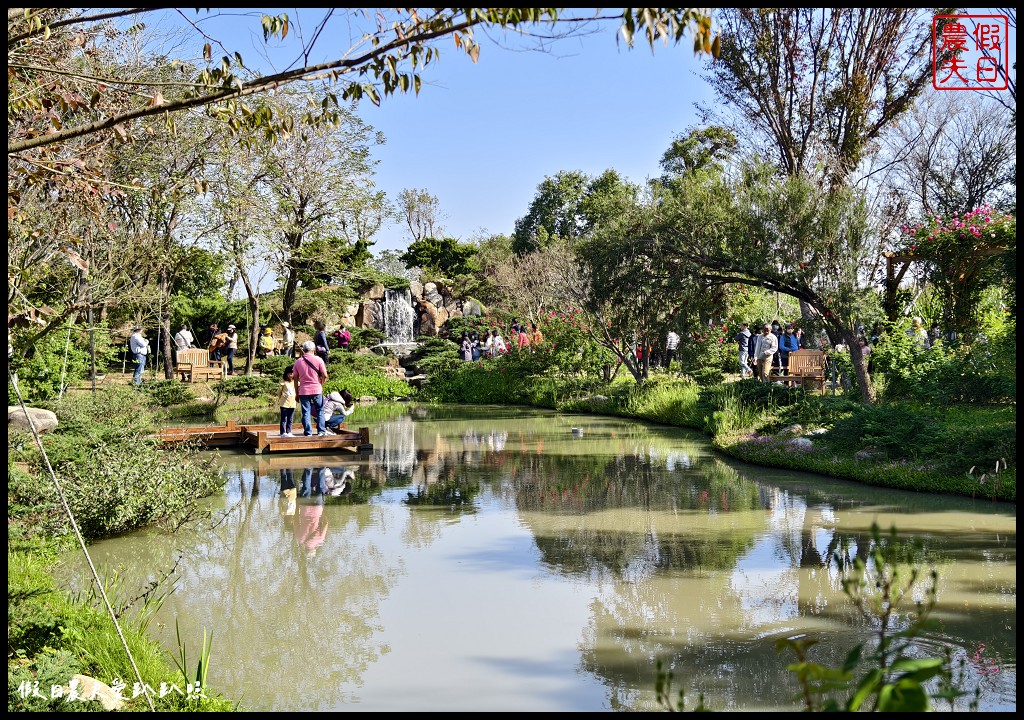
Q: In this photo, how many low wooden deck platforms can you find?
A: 1